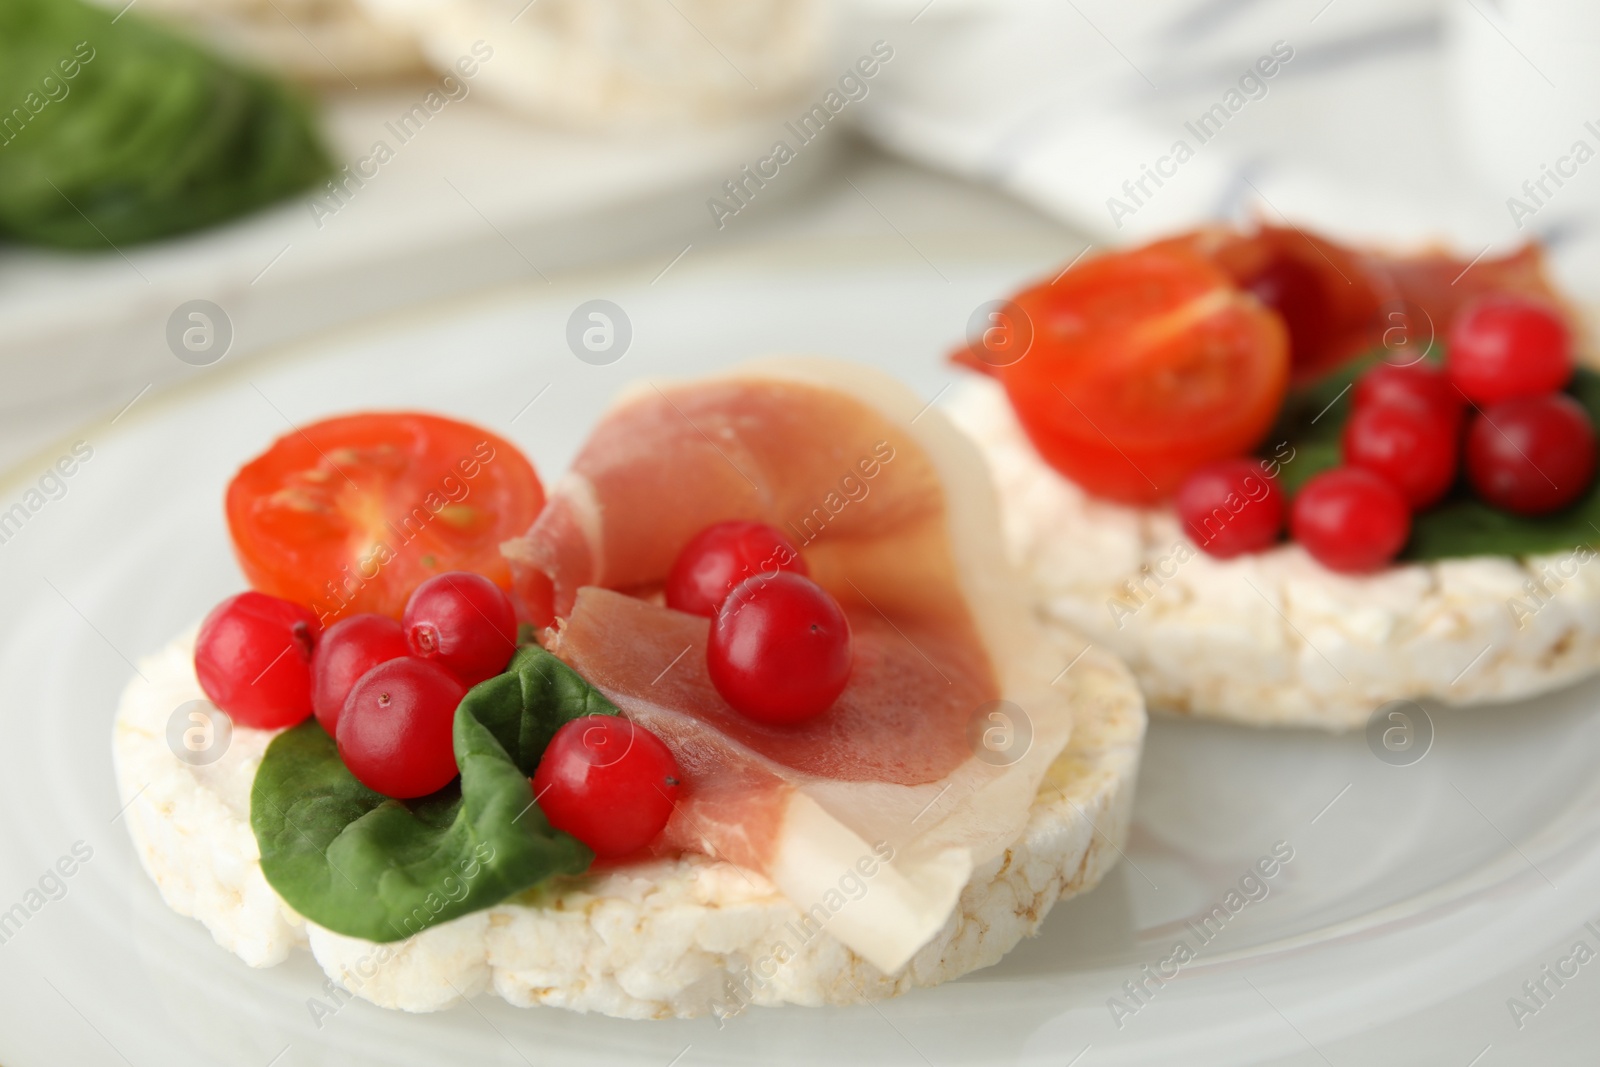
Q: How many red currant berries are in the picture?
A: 13